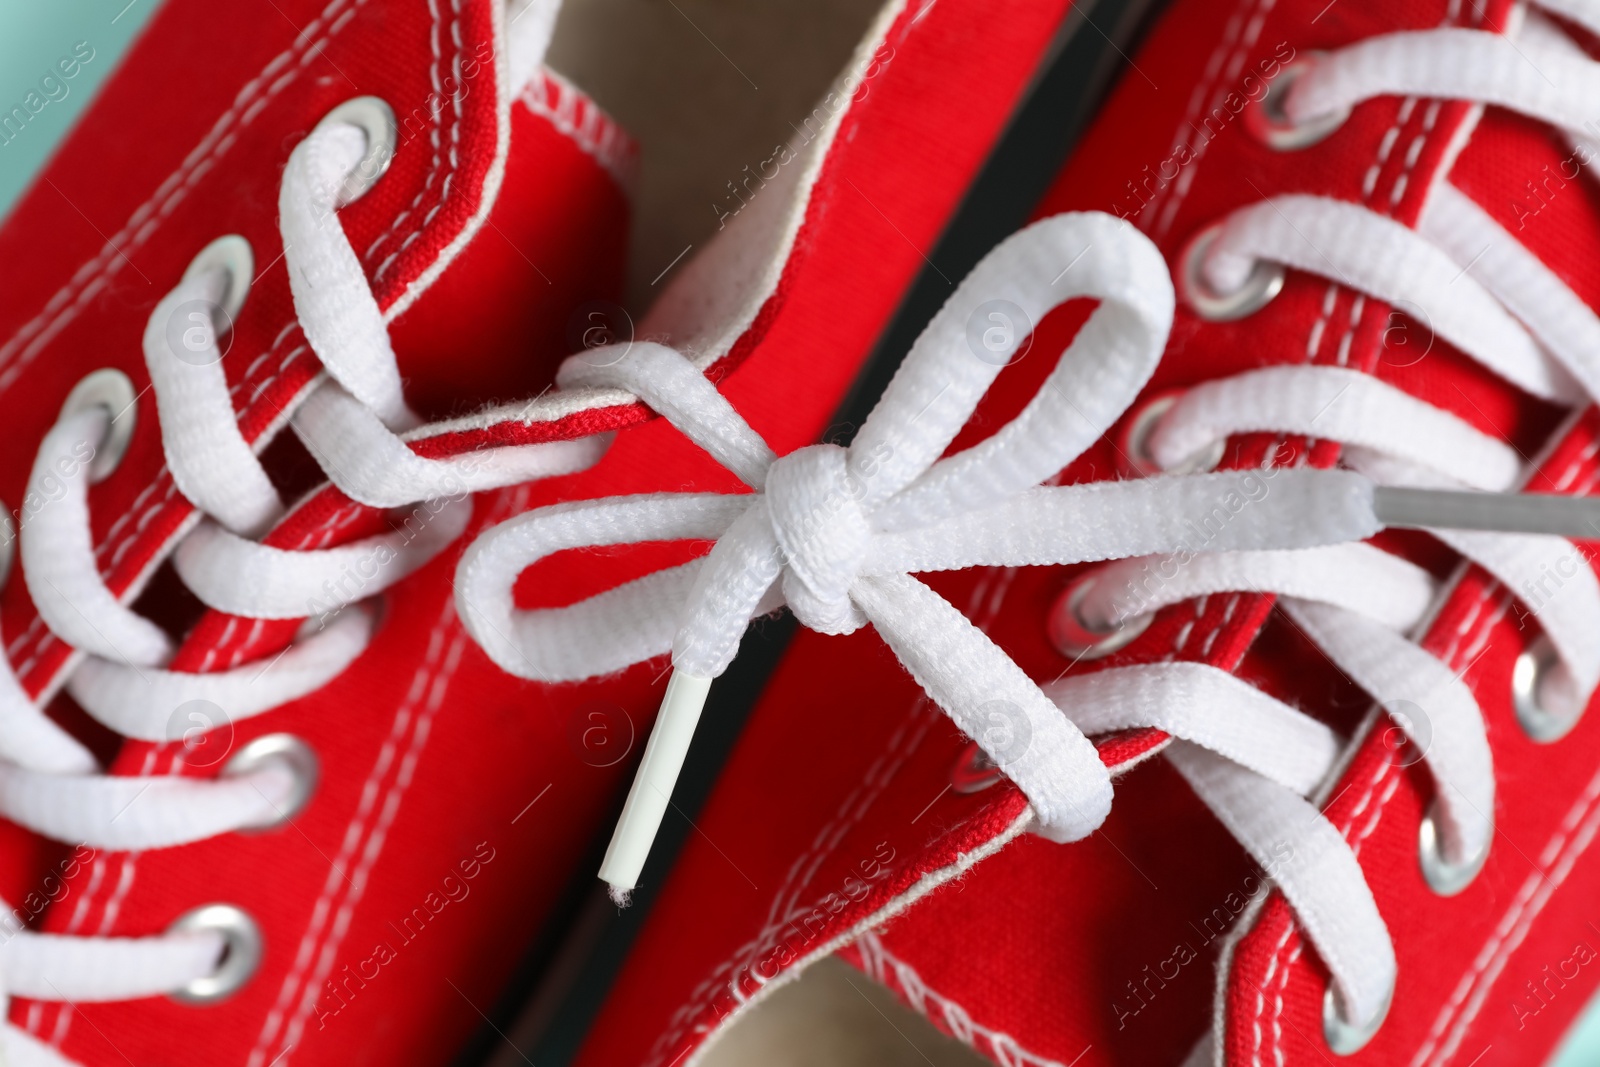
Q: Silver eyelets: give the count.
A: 15